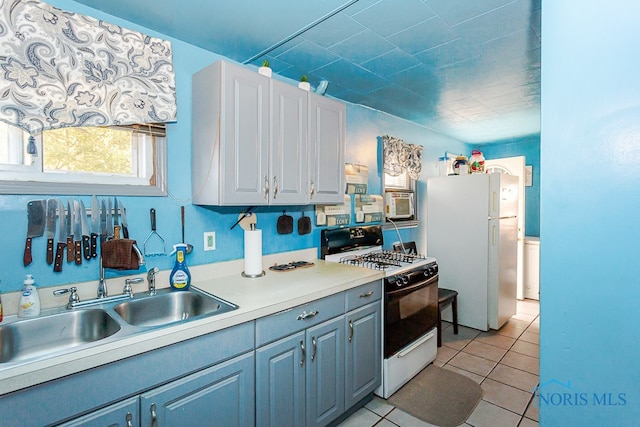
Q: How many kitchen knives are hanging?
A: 11